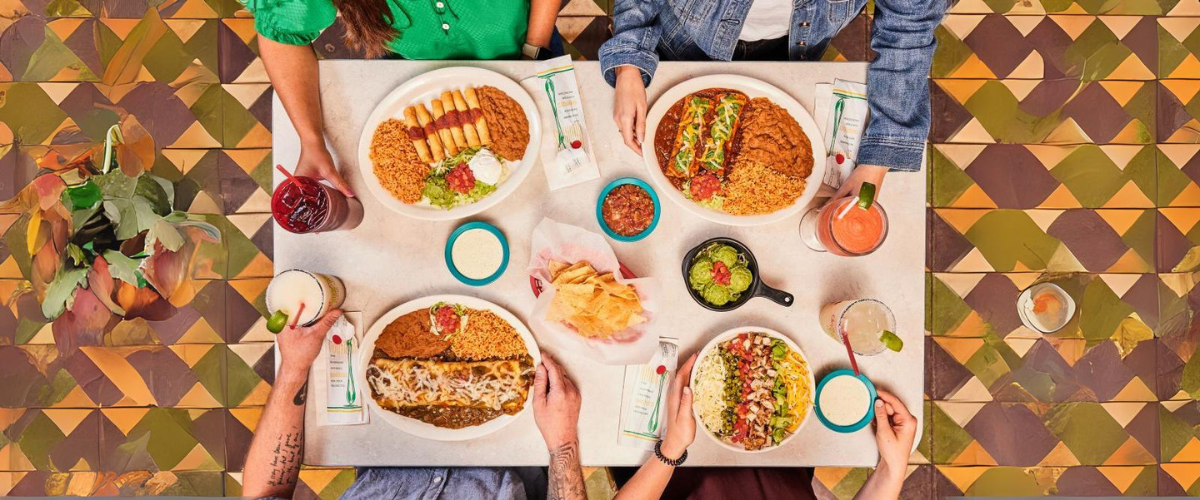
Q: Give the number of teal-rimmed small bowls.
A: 3